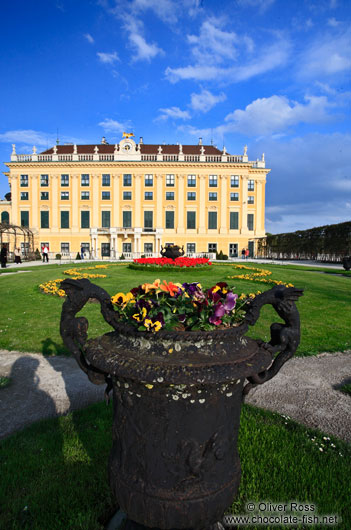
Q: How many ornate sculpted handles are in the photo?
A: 2